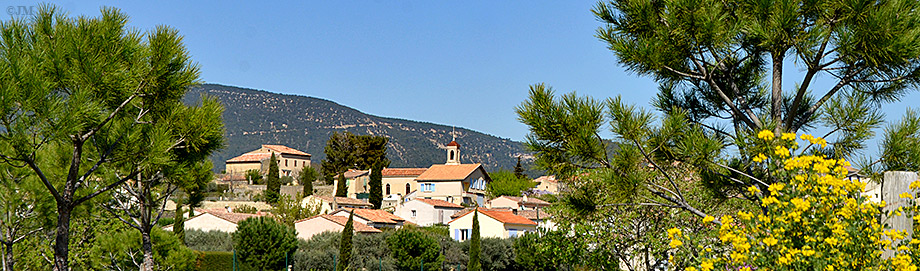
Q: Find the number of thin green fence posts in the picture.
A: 6